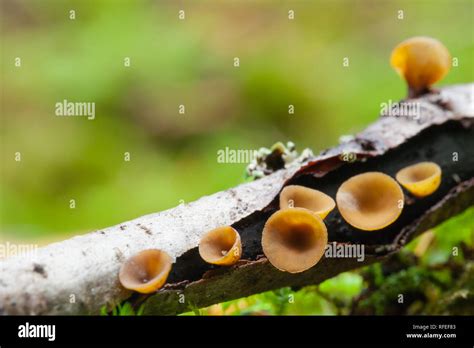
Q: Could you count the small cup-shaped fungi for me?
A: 7